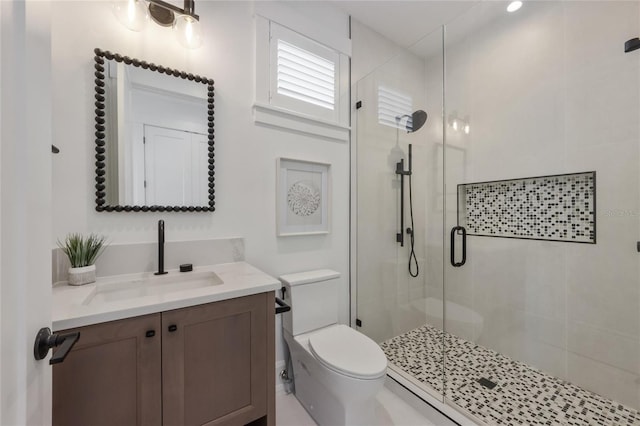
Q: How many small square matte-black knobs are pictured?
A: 2